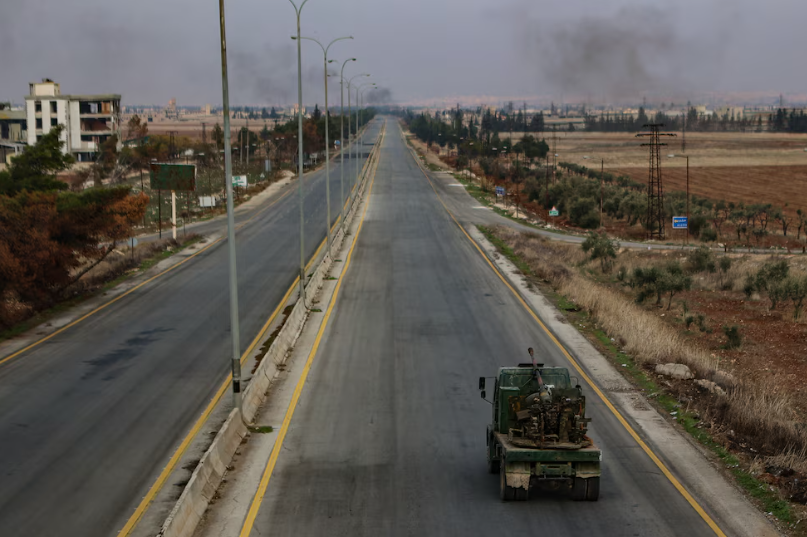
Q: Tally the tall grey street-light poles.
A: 7